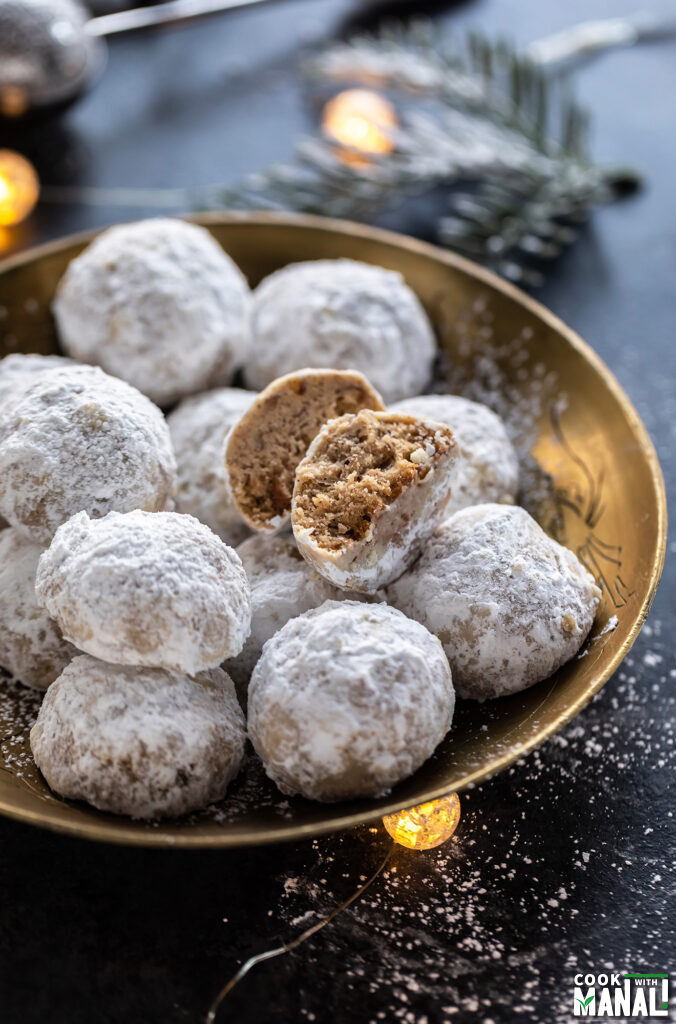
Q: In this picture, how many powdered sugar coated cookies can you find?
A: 13